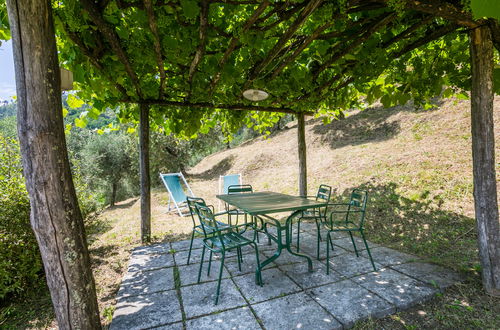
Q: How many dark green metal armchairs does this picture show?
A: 5